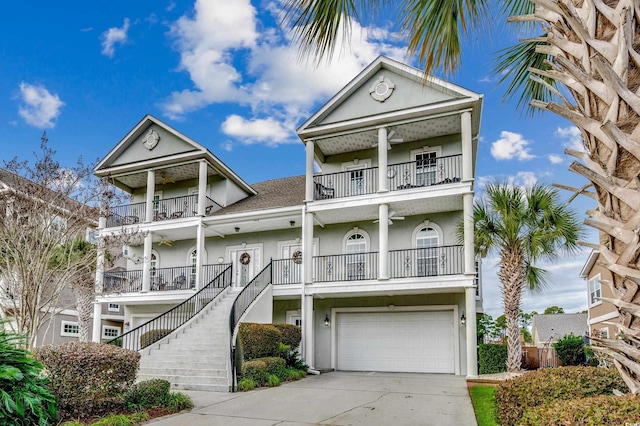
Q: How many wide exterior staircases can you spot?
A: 1